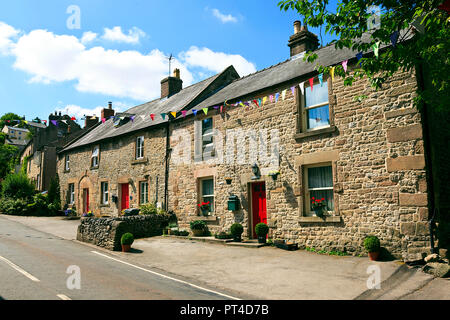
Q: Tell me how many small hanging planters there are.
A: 2